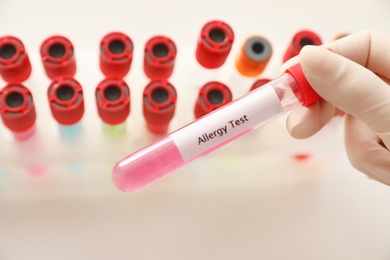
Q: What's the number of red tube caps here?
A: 13